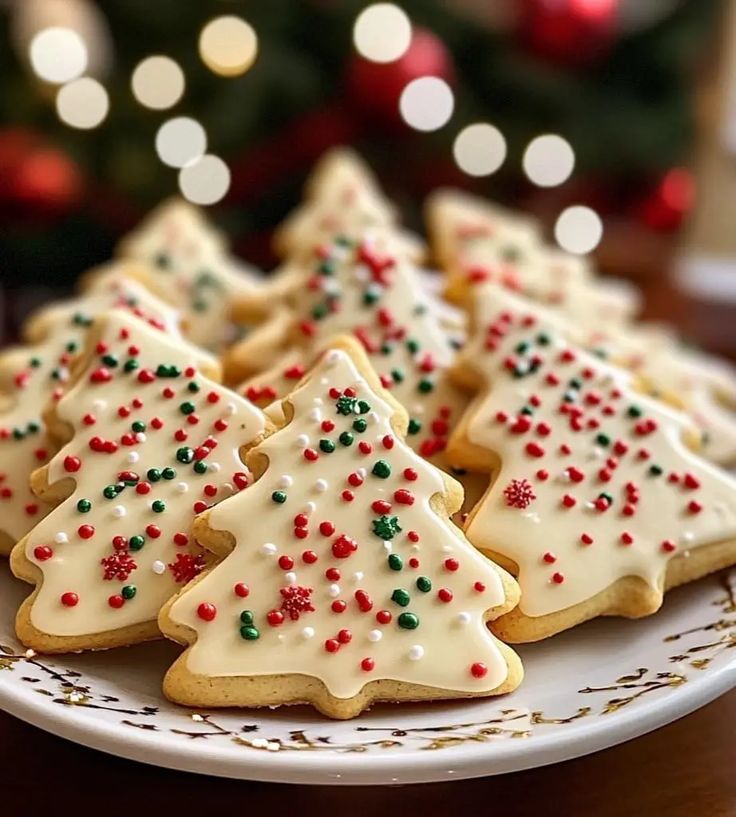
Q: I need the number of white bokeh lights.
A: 11